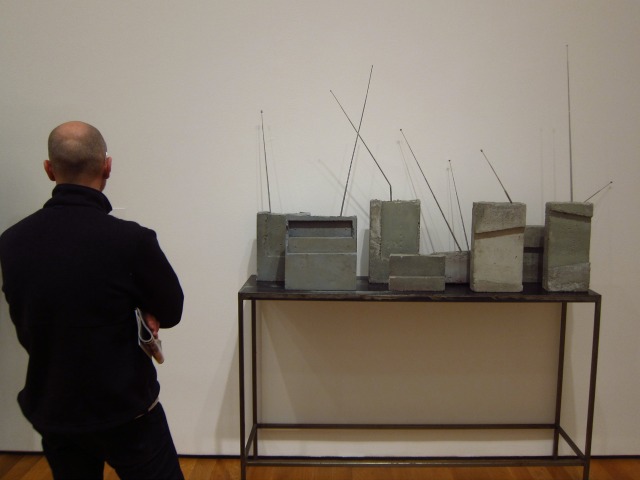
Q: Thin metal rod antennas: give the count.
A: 8